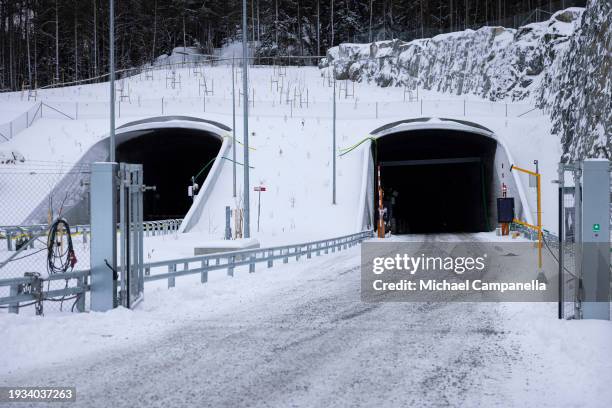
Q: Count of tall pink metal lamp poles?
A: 0